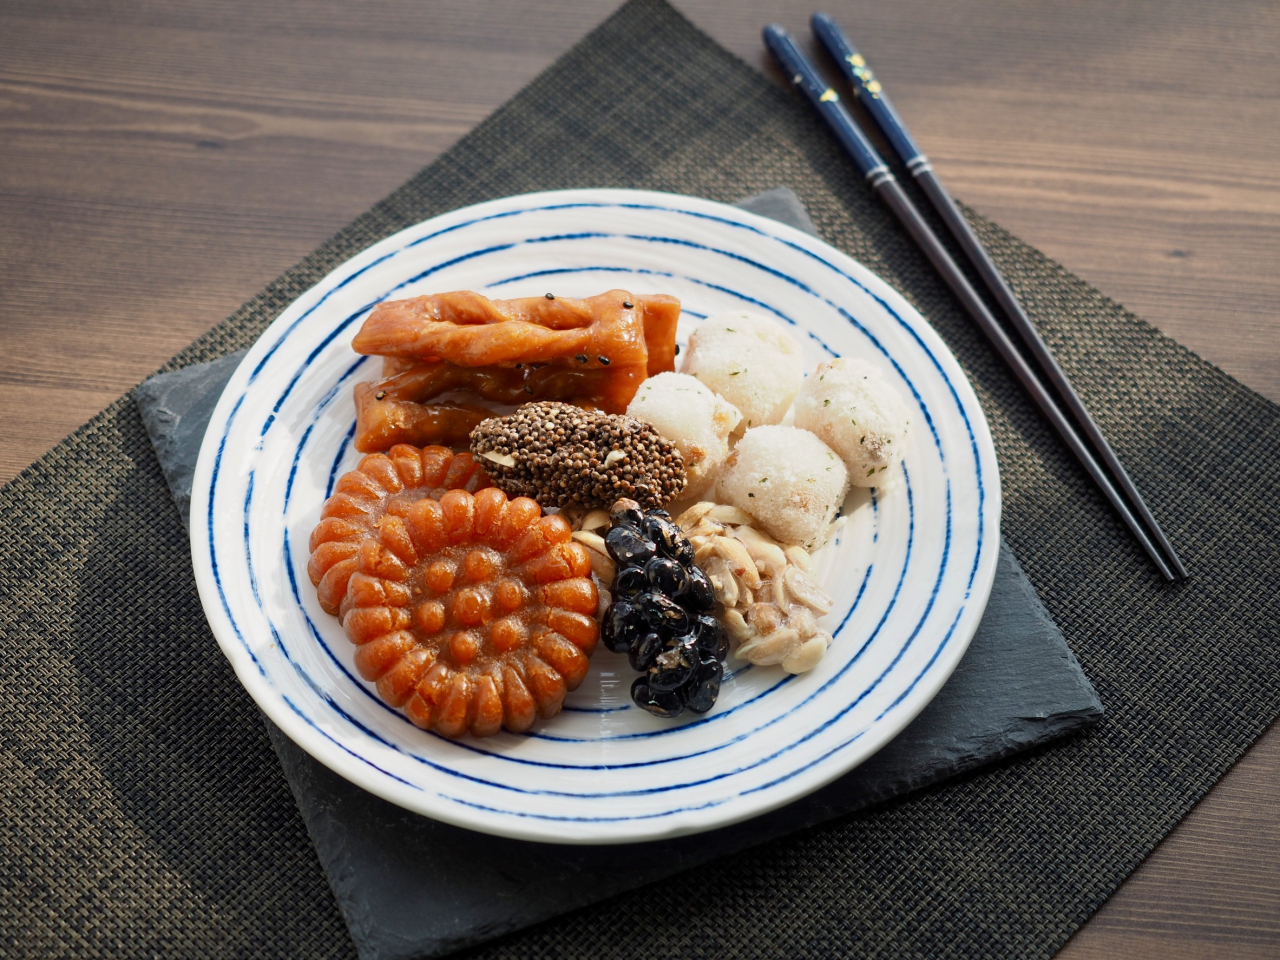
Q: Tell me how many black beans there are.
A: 15